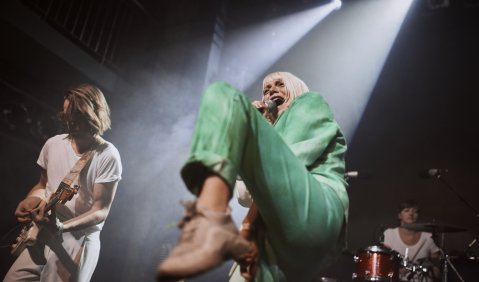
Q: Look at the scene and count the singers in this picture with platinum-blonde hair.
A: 1